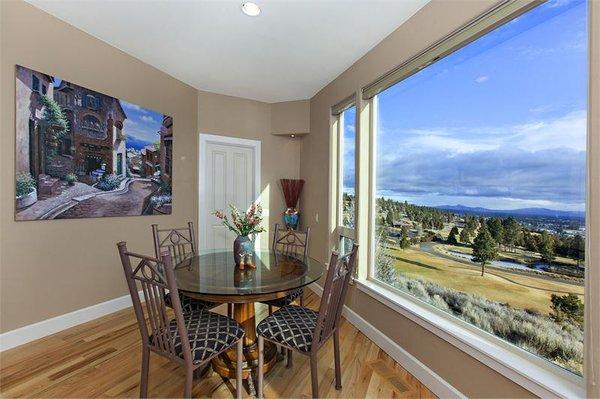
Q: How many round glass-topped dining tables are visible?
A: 1